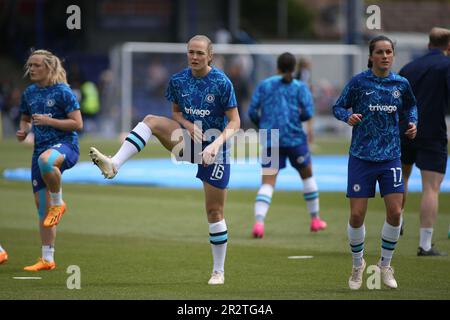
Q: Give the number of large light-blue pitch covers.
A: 1